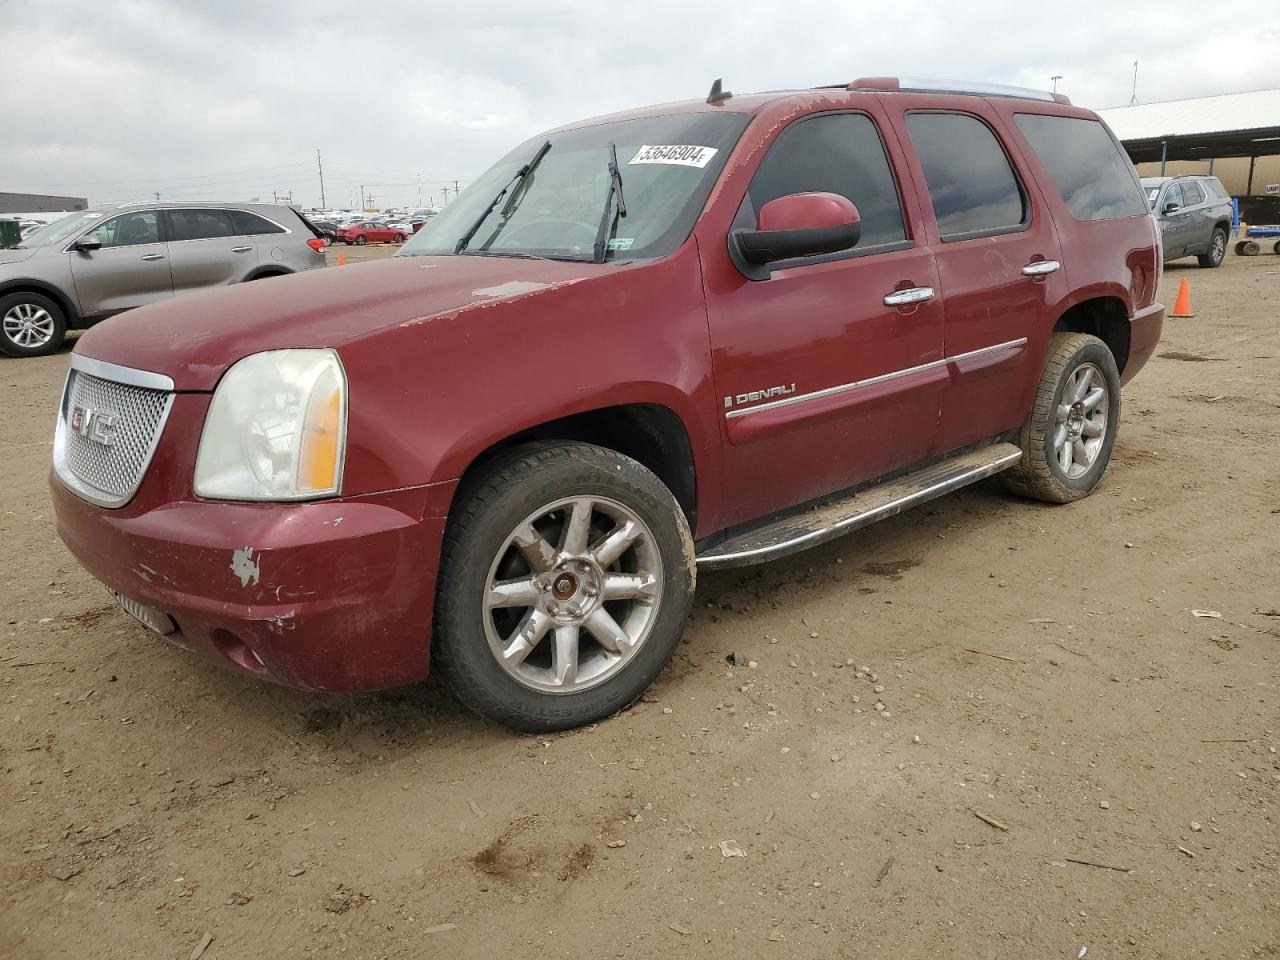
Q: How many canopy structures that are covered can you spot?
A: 1